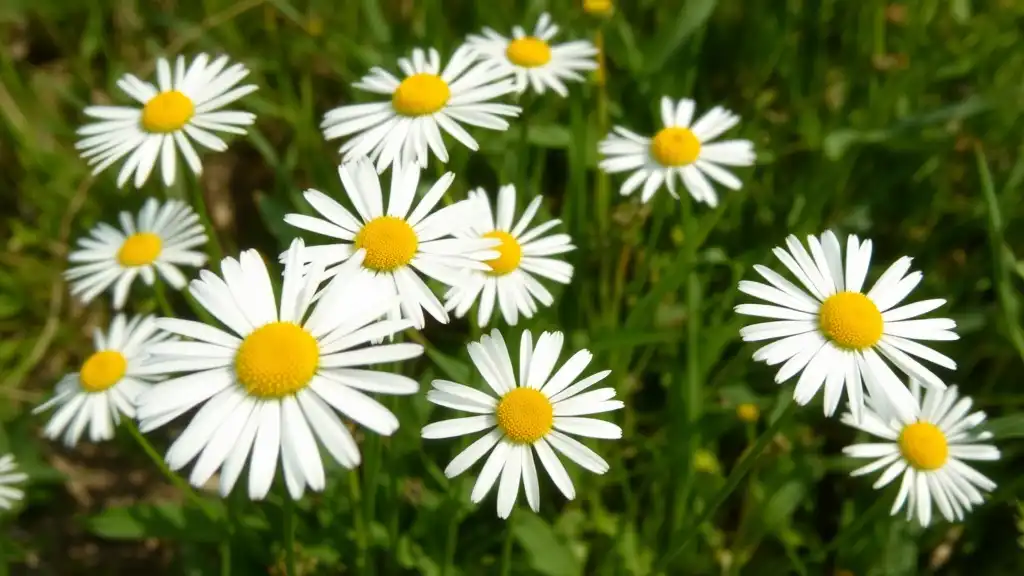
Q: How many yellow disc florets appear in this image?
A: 12